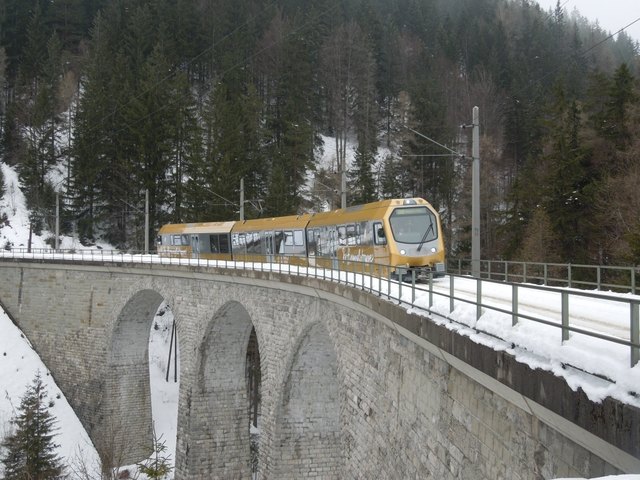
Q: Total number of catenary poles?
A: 5